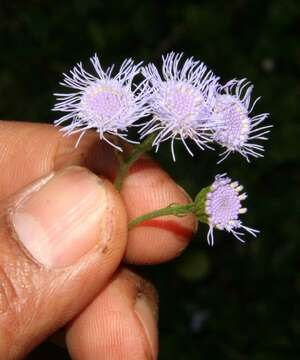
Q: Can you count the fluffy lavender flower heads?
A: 4